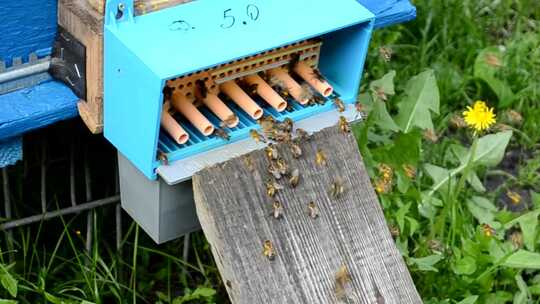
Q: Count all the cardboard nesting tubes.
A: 7